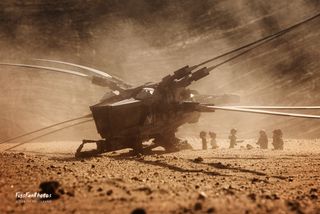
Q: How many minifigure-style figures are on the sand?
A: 5